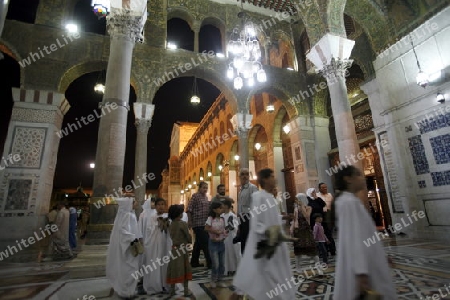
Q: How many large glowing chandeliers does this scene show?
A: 1